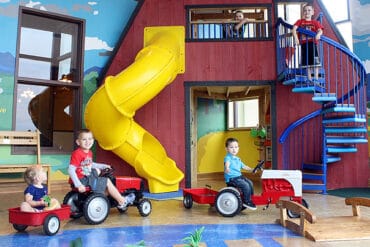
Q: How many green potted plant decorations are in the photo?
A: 1